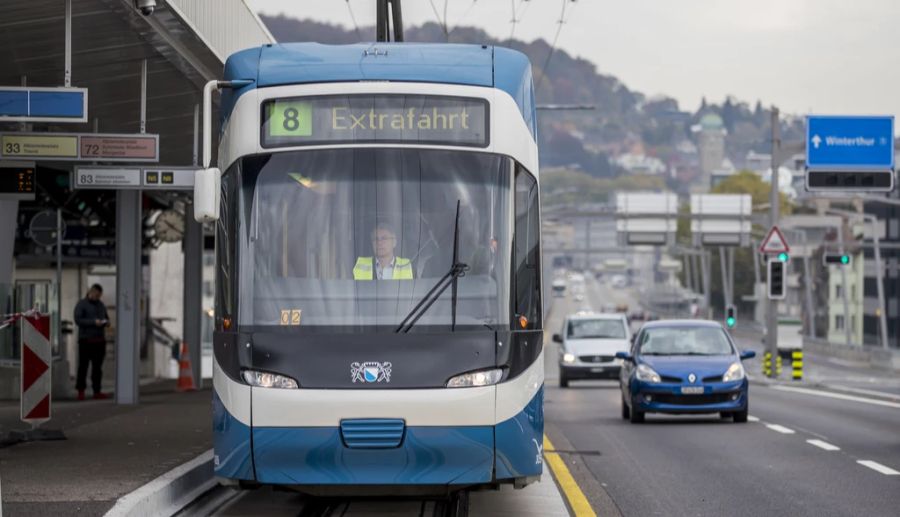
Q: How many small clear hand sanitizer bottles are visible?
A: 0